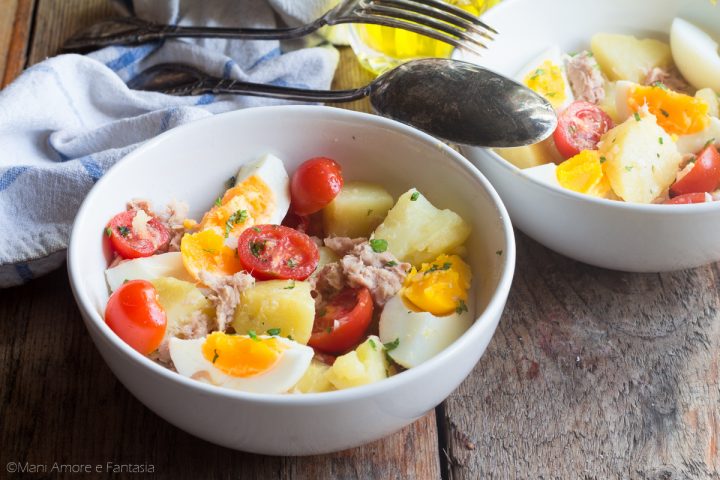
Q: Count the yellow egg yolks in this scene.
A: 7